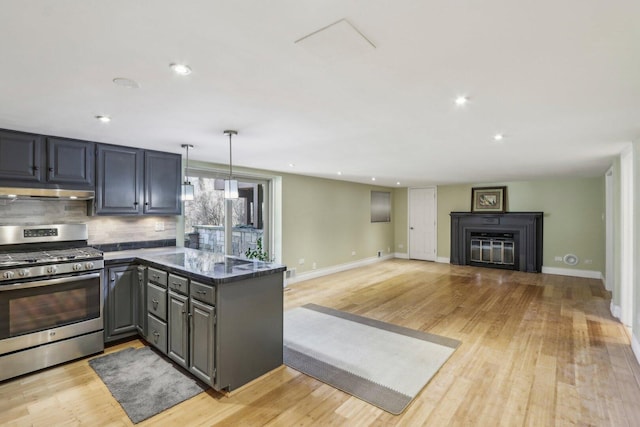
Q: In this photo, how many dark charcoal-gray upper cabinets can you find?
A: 4